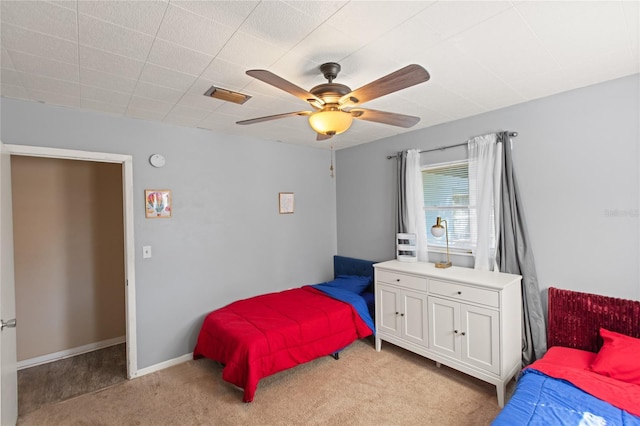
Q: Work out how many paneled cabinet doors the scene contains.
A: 4